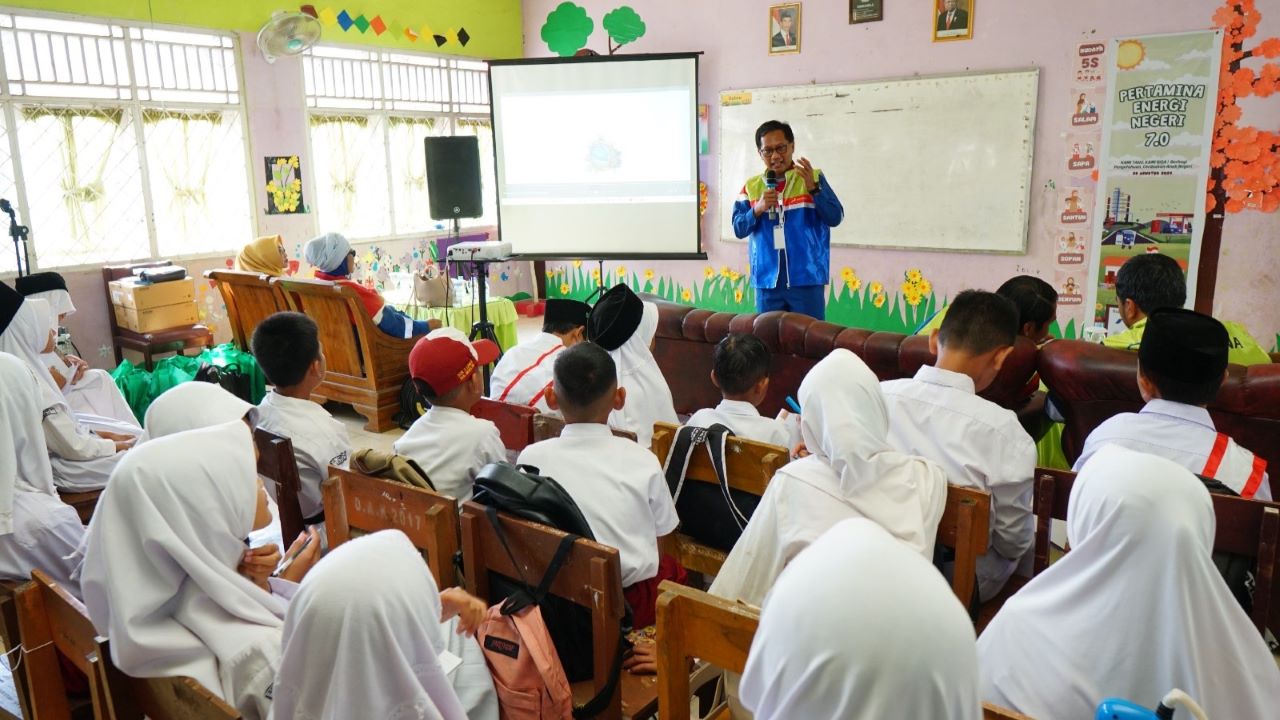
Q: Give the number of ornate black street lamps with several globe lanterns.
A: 0